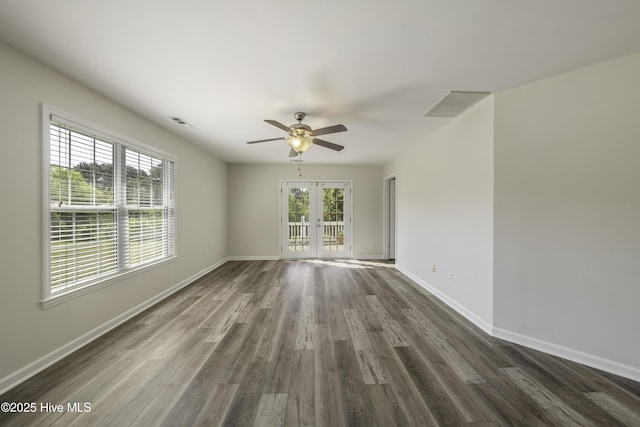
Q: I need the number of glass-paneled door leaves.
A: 2